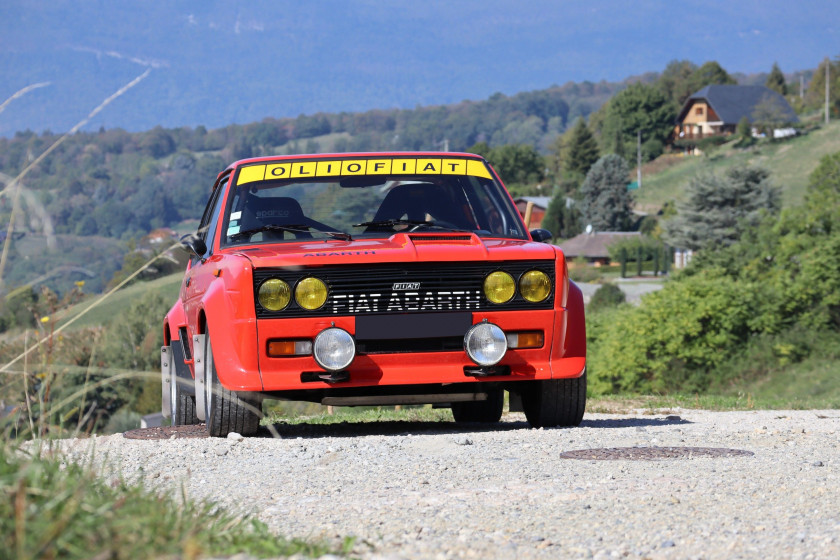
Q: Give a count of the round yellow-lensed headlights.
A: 4